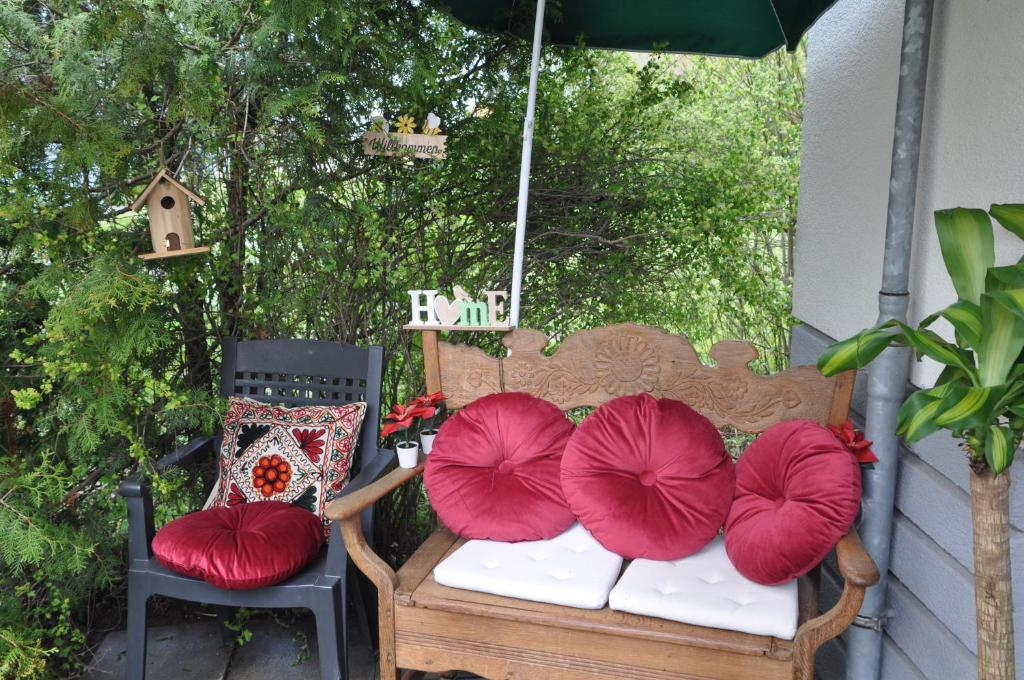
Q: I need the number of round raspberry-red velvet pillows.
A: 4